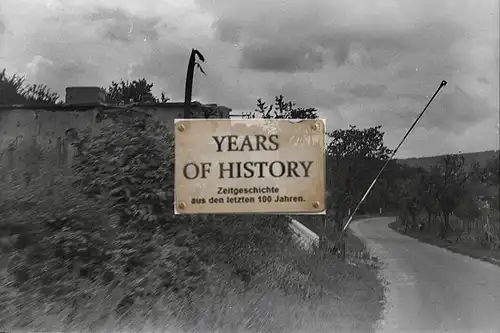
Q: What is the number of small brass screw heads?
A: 4